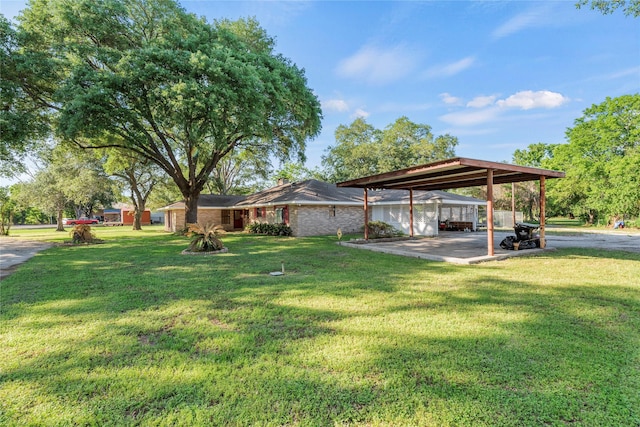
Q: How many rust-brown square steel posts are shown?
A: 5